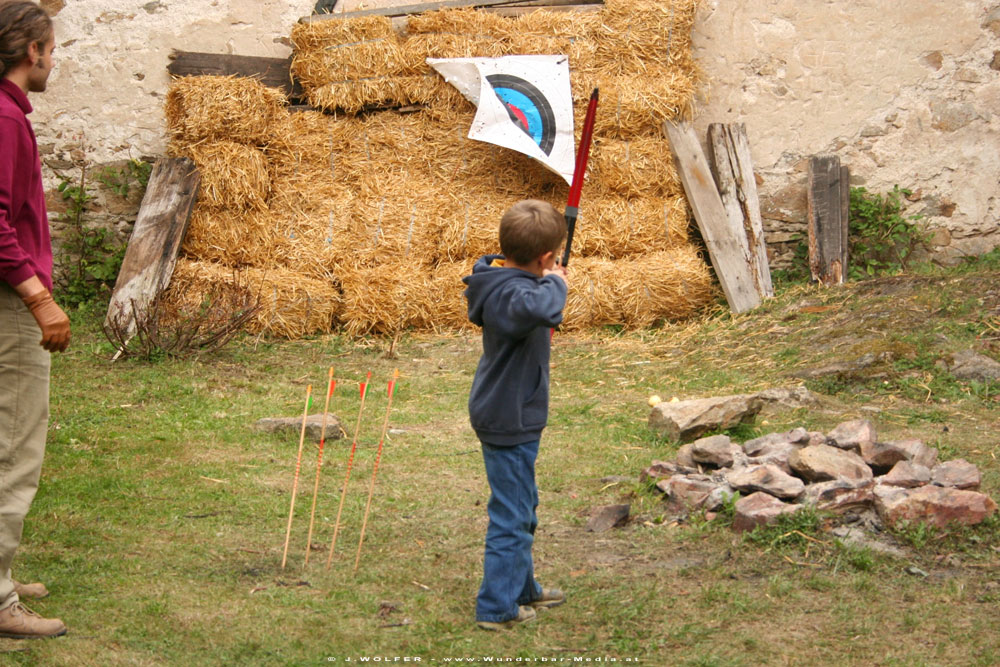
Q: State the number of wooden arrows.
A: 4